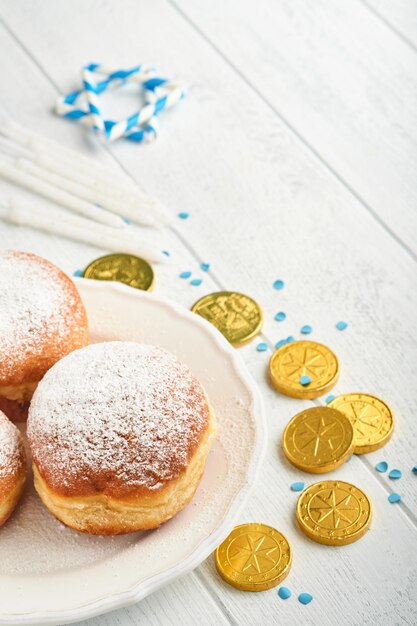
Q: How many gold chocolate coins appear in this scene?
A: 7